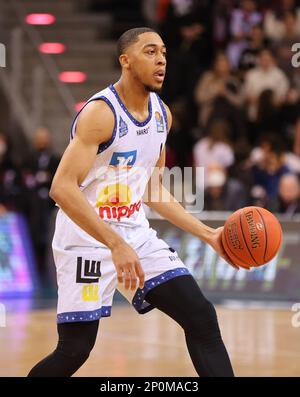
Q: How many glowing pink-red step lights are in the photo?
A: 4